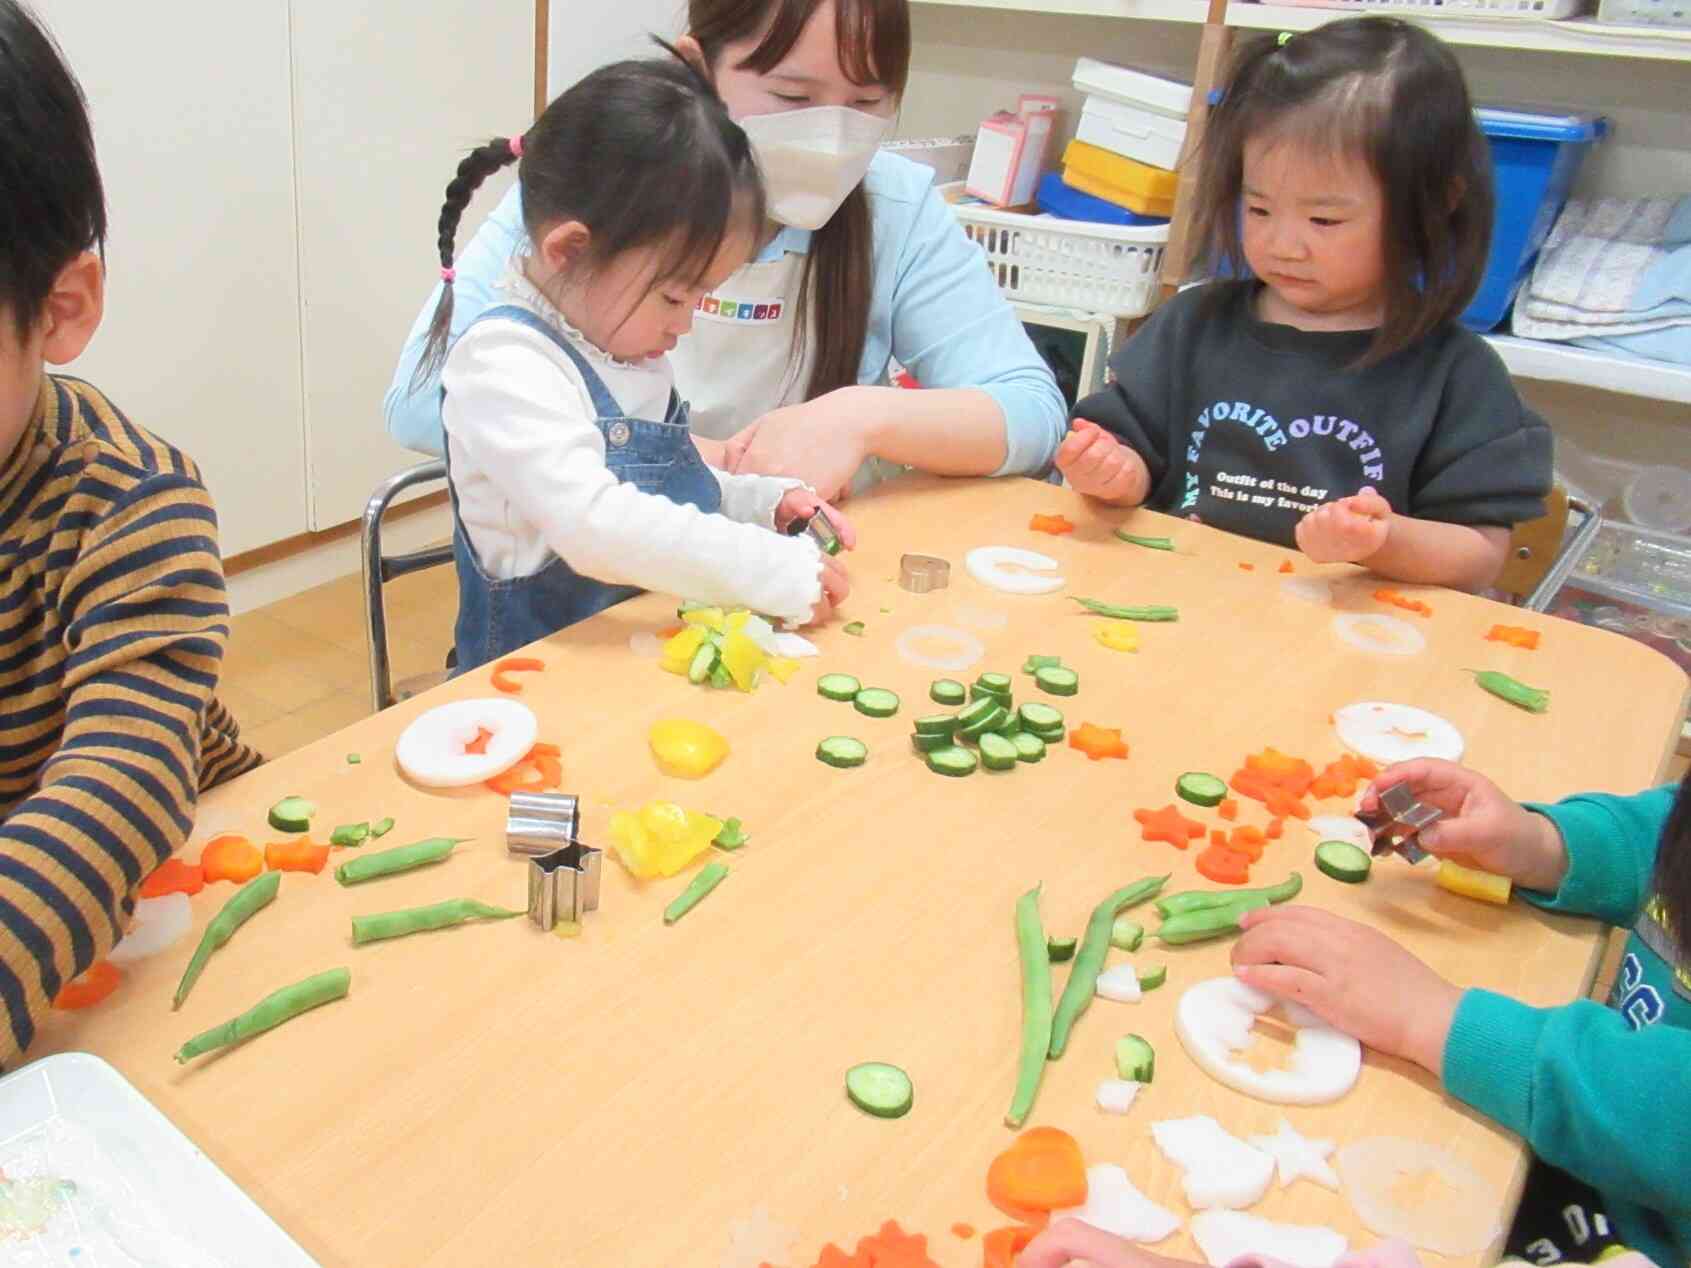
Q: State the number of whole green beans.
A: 2